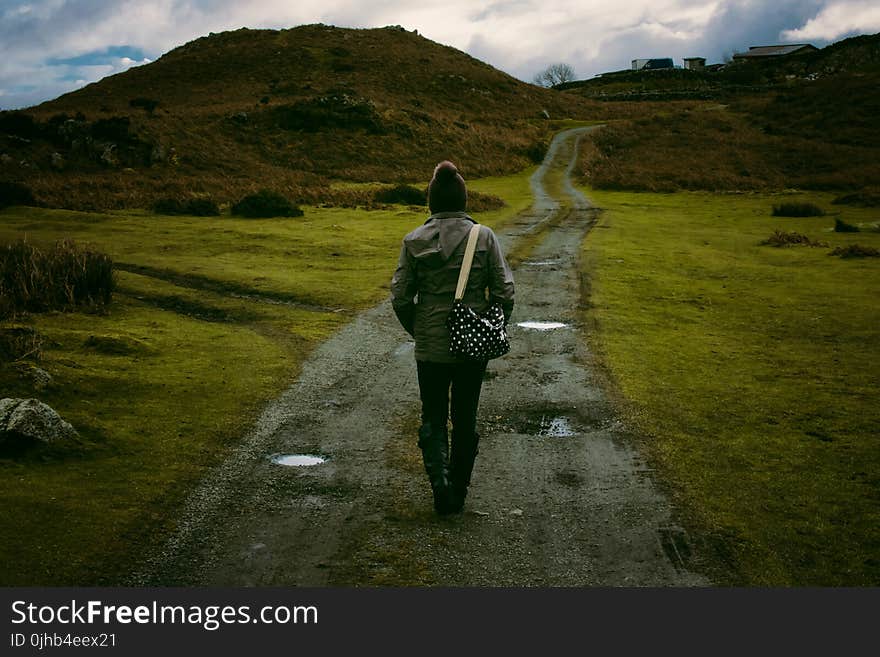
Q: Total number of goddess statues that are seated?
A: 0